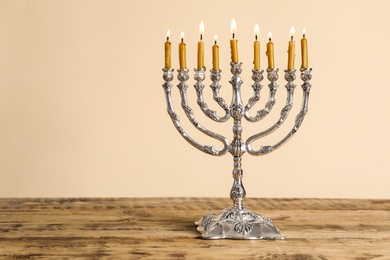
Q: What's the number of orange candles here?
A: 9